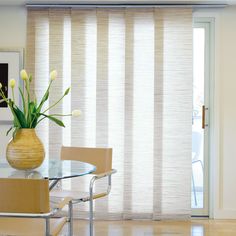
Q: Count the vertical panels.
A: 6